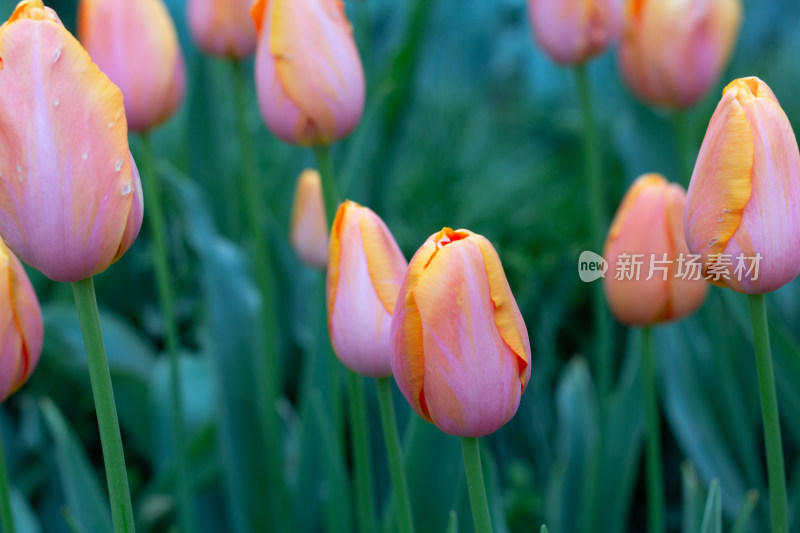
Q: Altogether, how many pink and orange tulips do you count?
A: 12